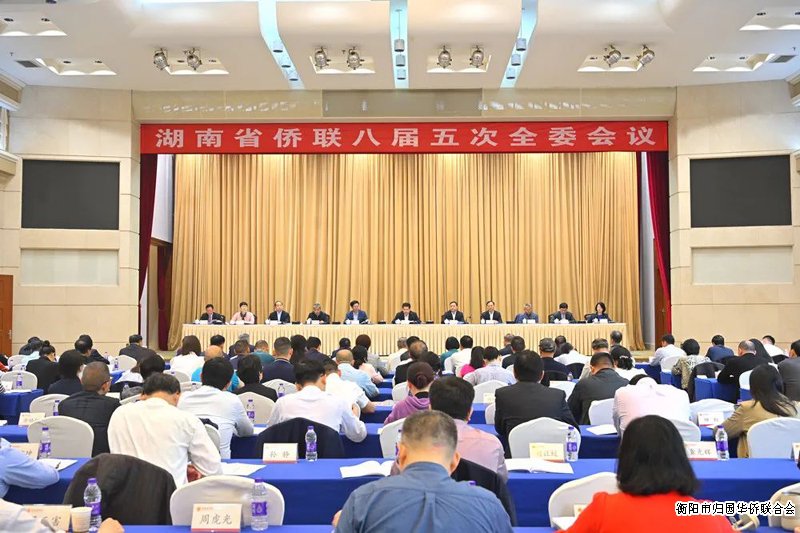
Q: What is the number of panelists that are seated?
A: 11